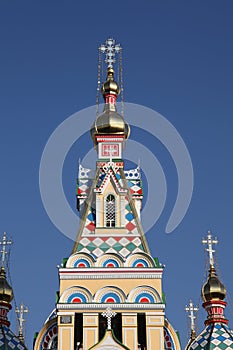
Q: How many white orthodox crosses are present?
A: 6